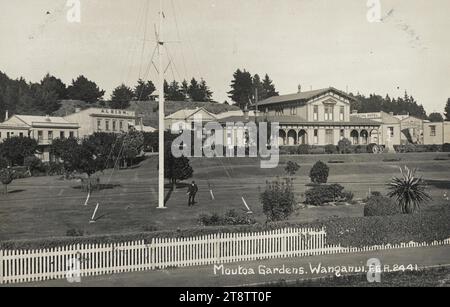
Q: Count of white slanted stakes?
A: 4